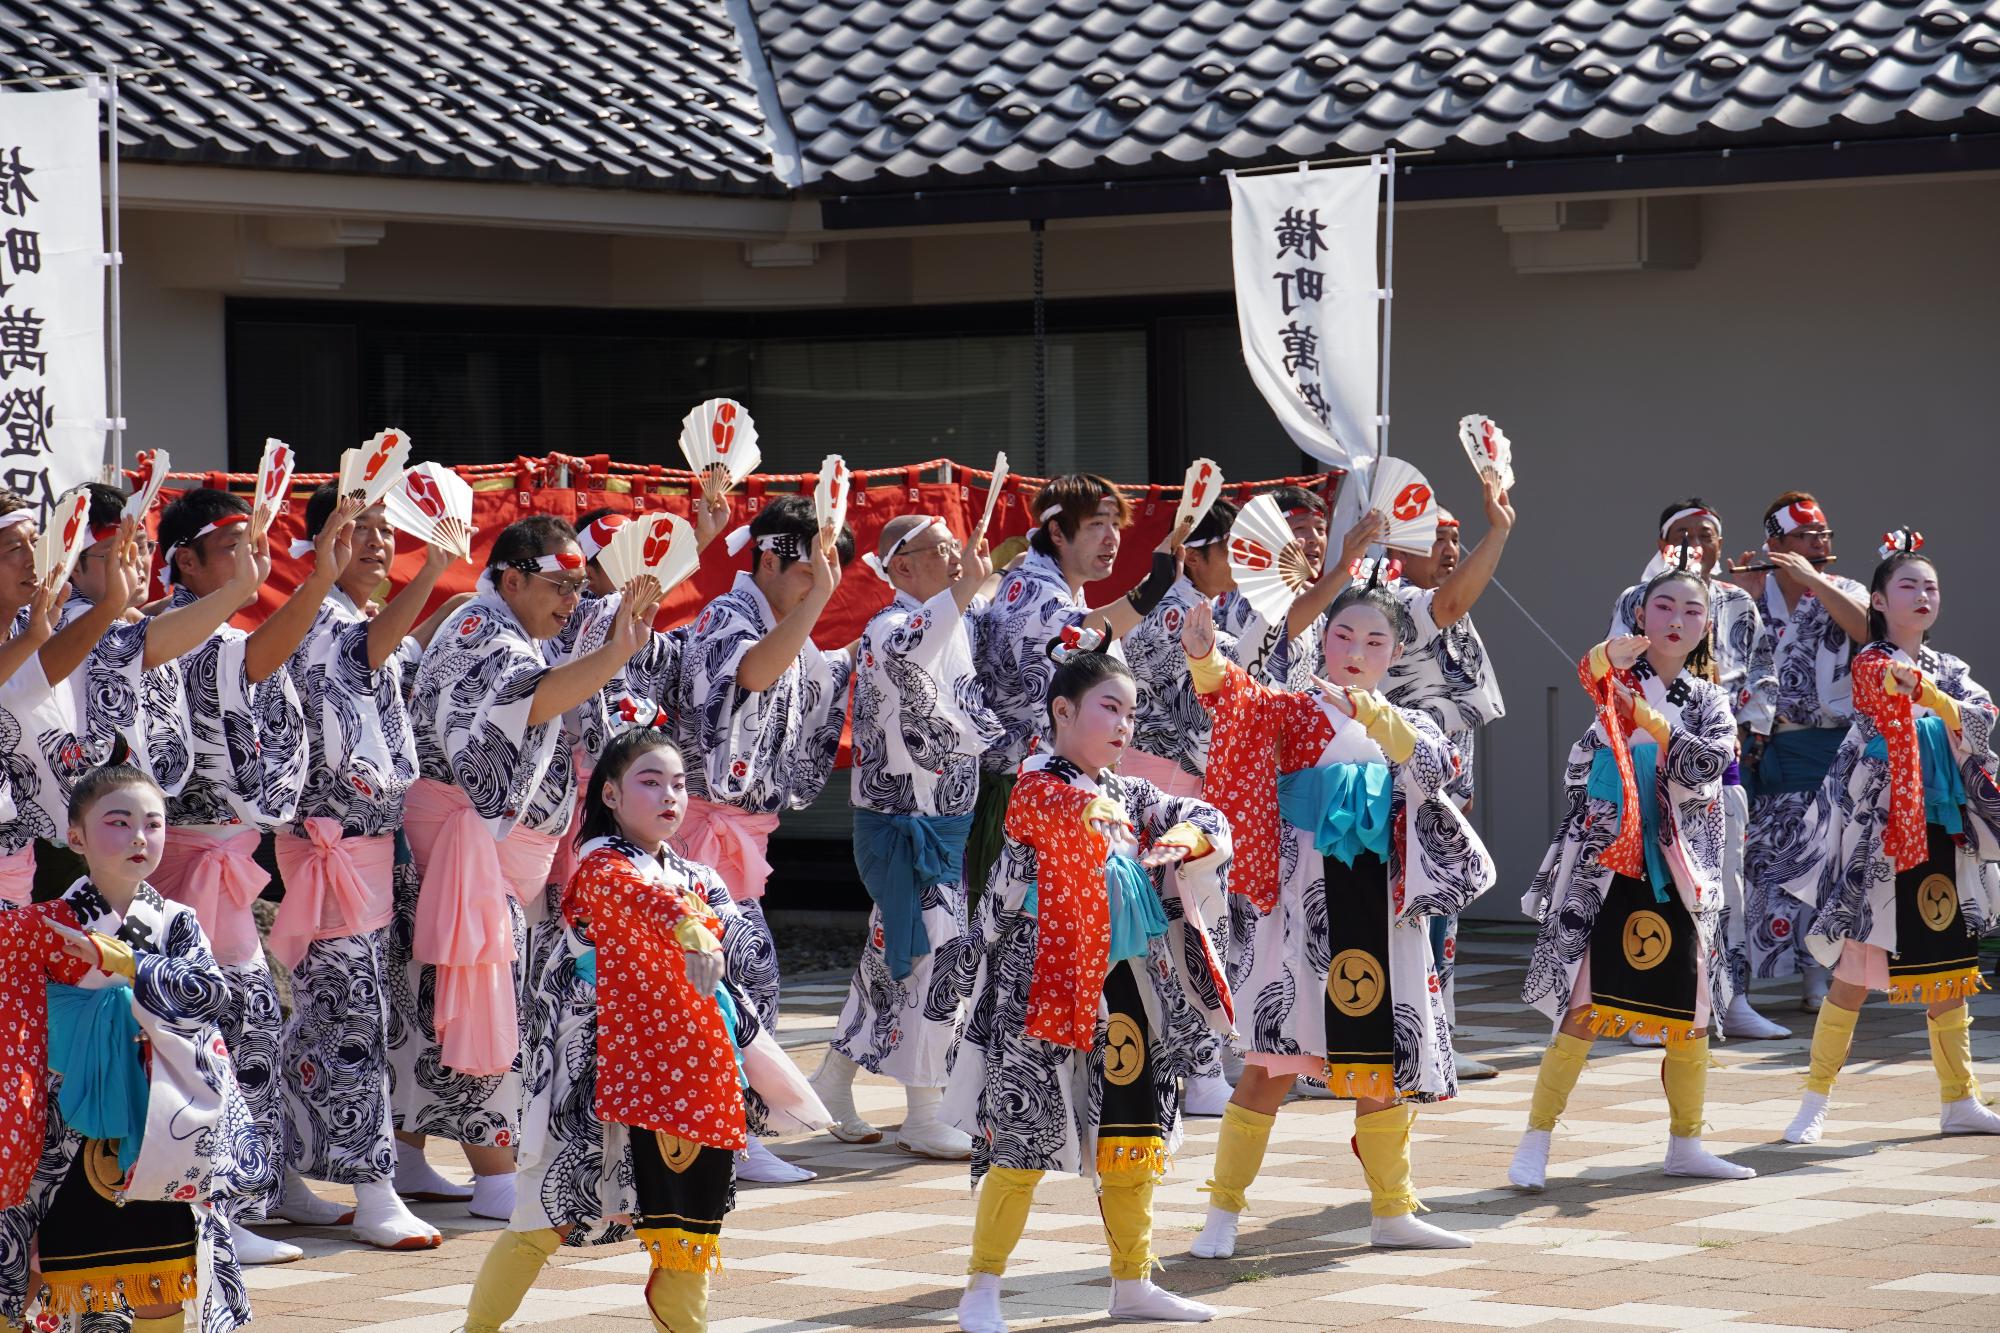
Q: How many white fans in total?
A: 13